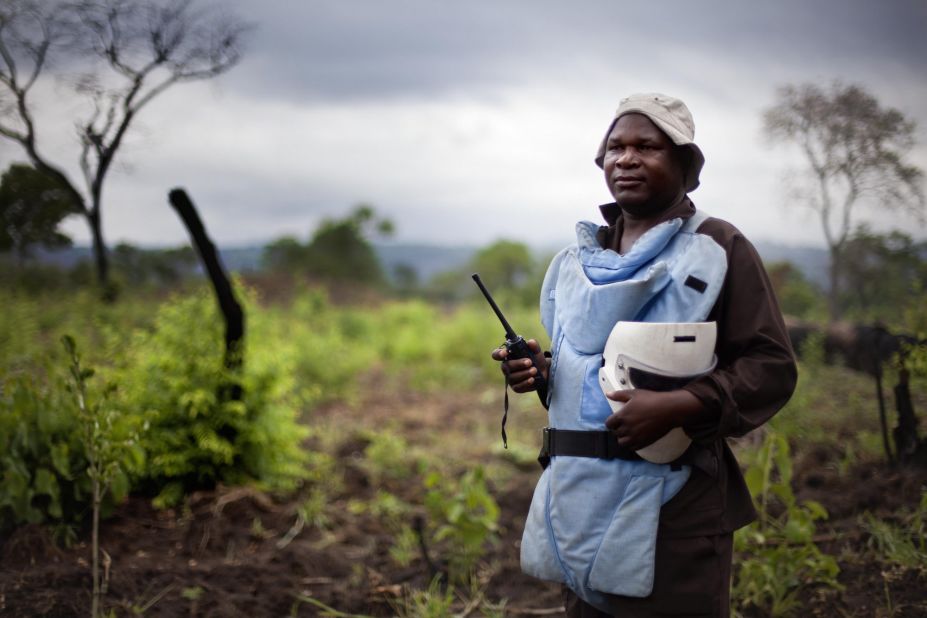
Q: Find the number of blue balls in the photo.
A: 0